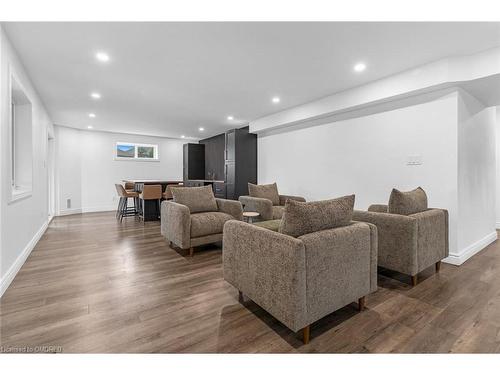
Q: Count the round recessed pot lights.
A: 9